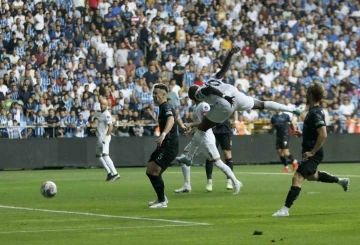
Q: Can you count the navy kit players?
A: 4